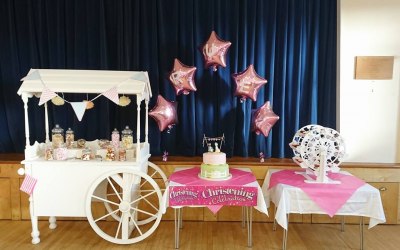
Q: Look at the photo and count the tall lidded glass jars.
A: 4